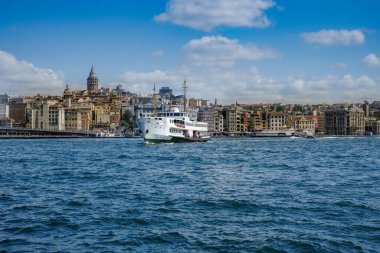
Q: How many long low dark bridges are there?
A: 1